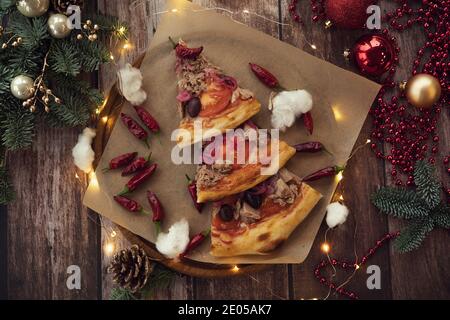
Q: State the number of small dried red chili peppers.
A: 14